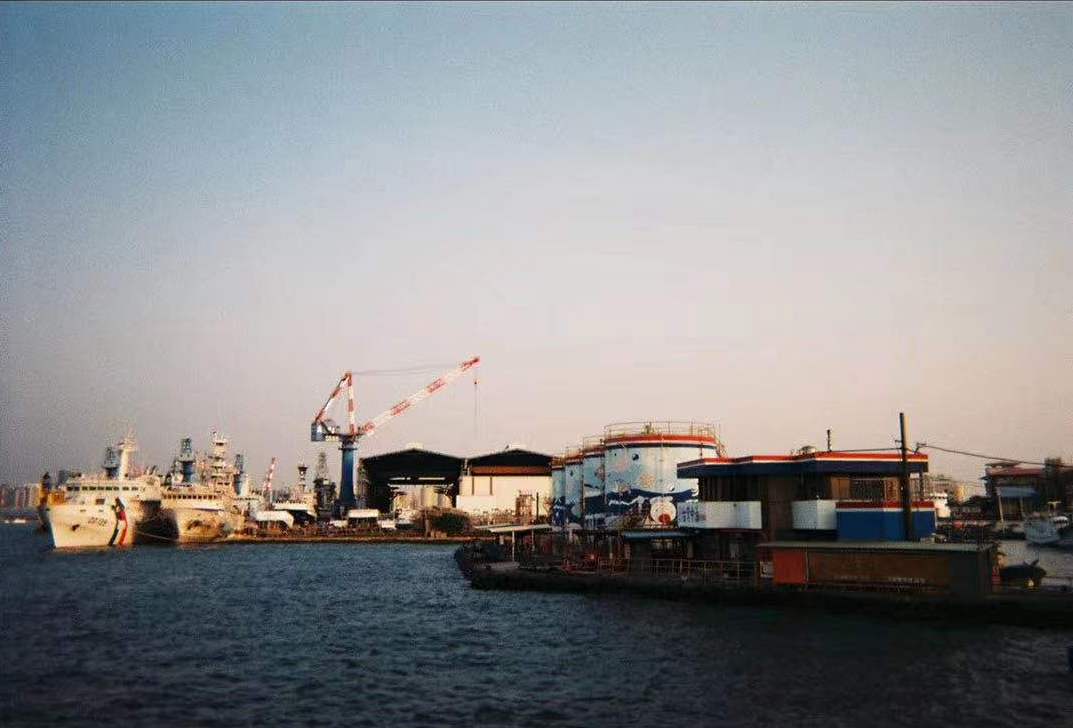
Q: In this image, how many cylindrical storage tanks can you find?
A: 4